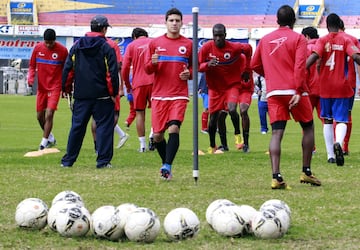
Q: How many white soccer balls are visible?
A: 13